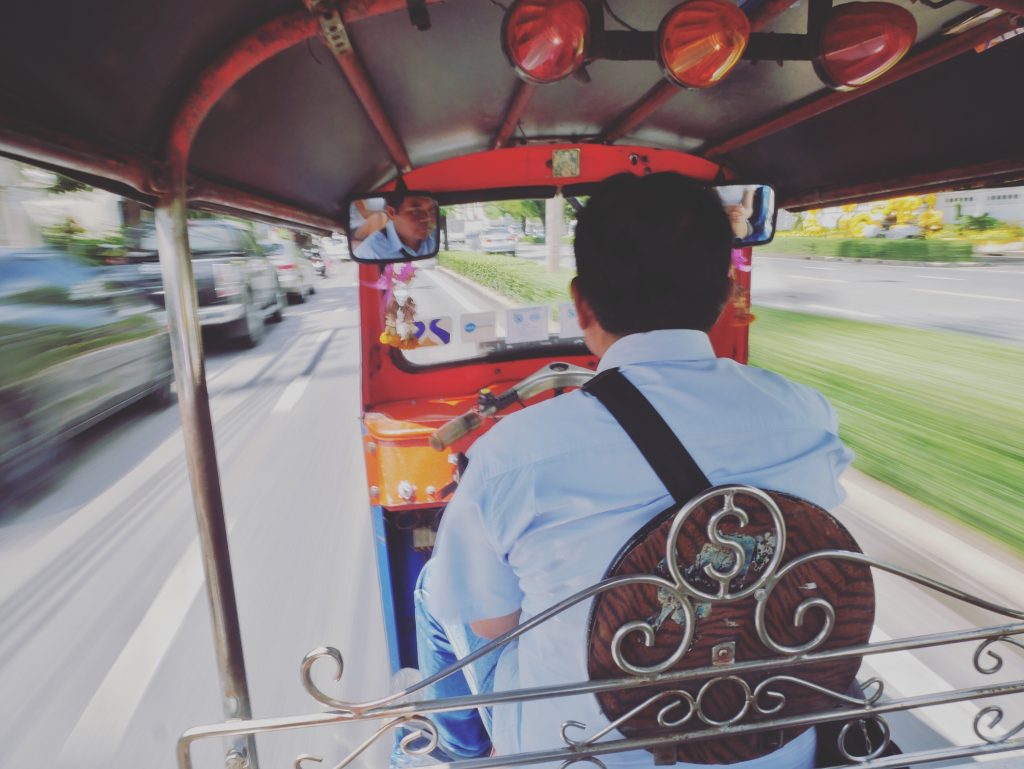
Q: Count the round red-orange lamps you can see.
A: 3